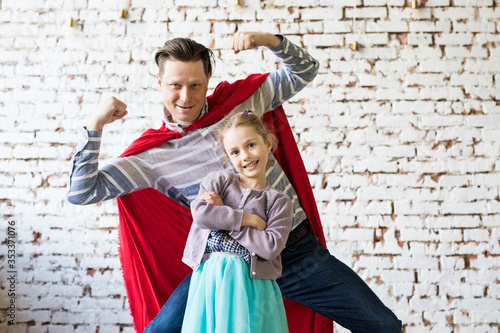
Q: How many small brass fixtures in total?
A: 5